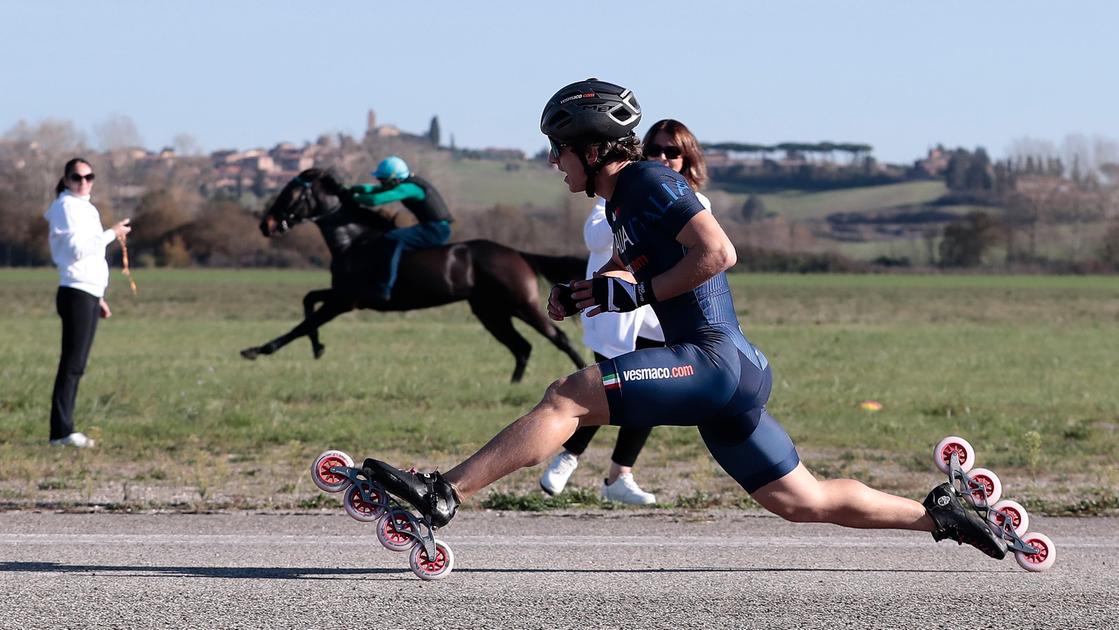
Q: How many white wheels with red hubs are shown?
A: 8